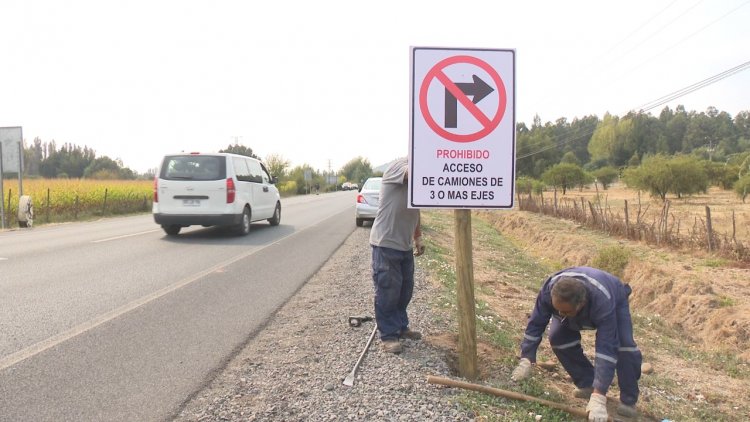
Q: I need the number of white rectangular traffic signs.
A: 1